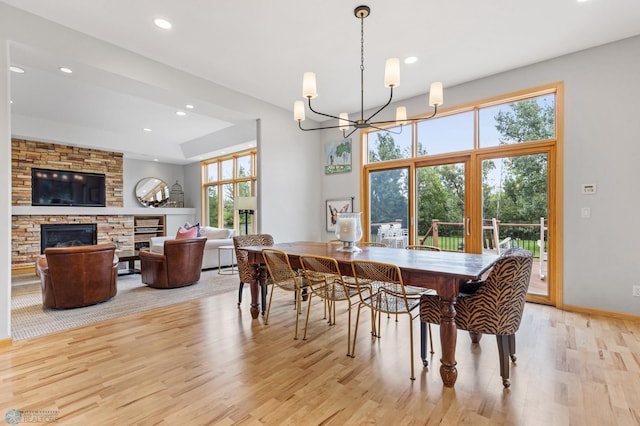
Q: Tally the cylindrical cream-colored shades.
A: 6